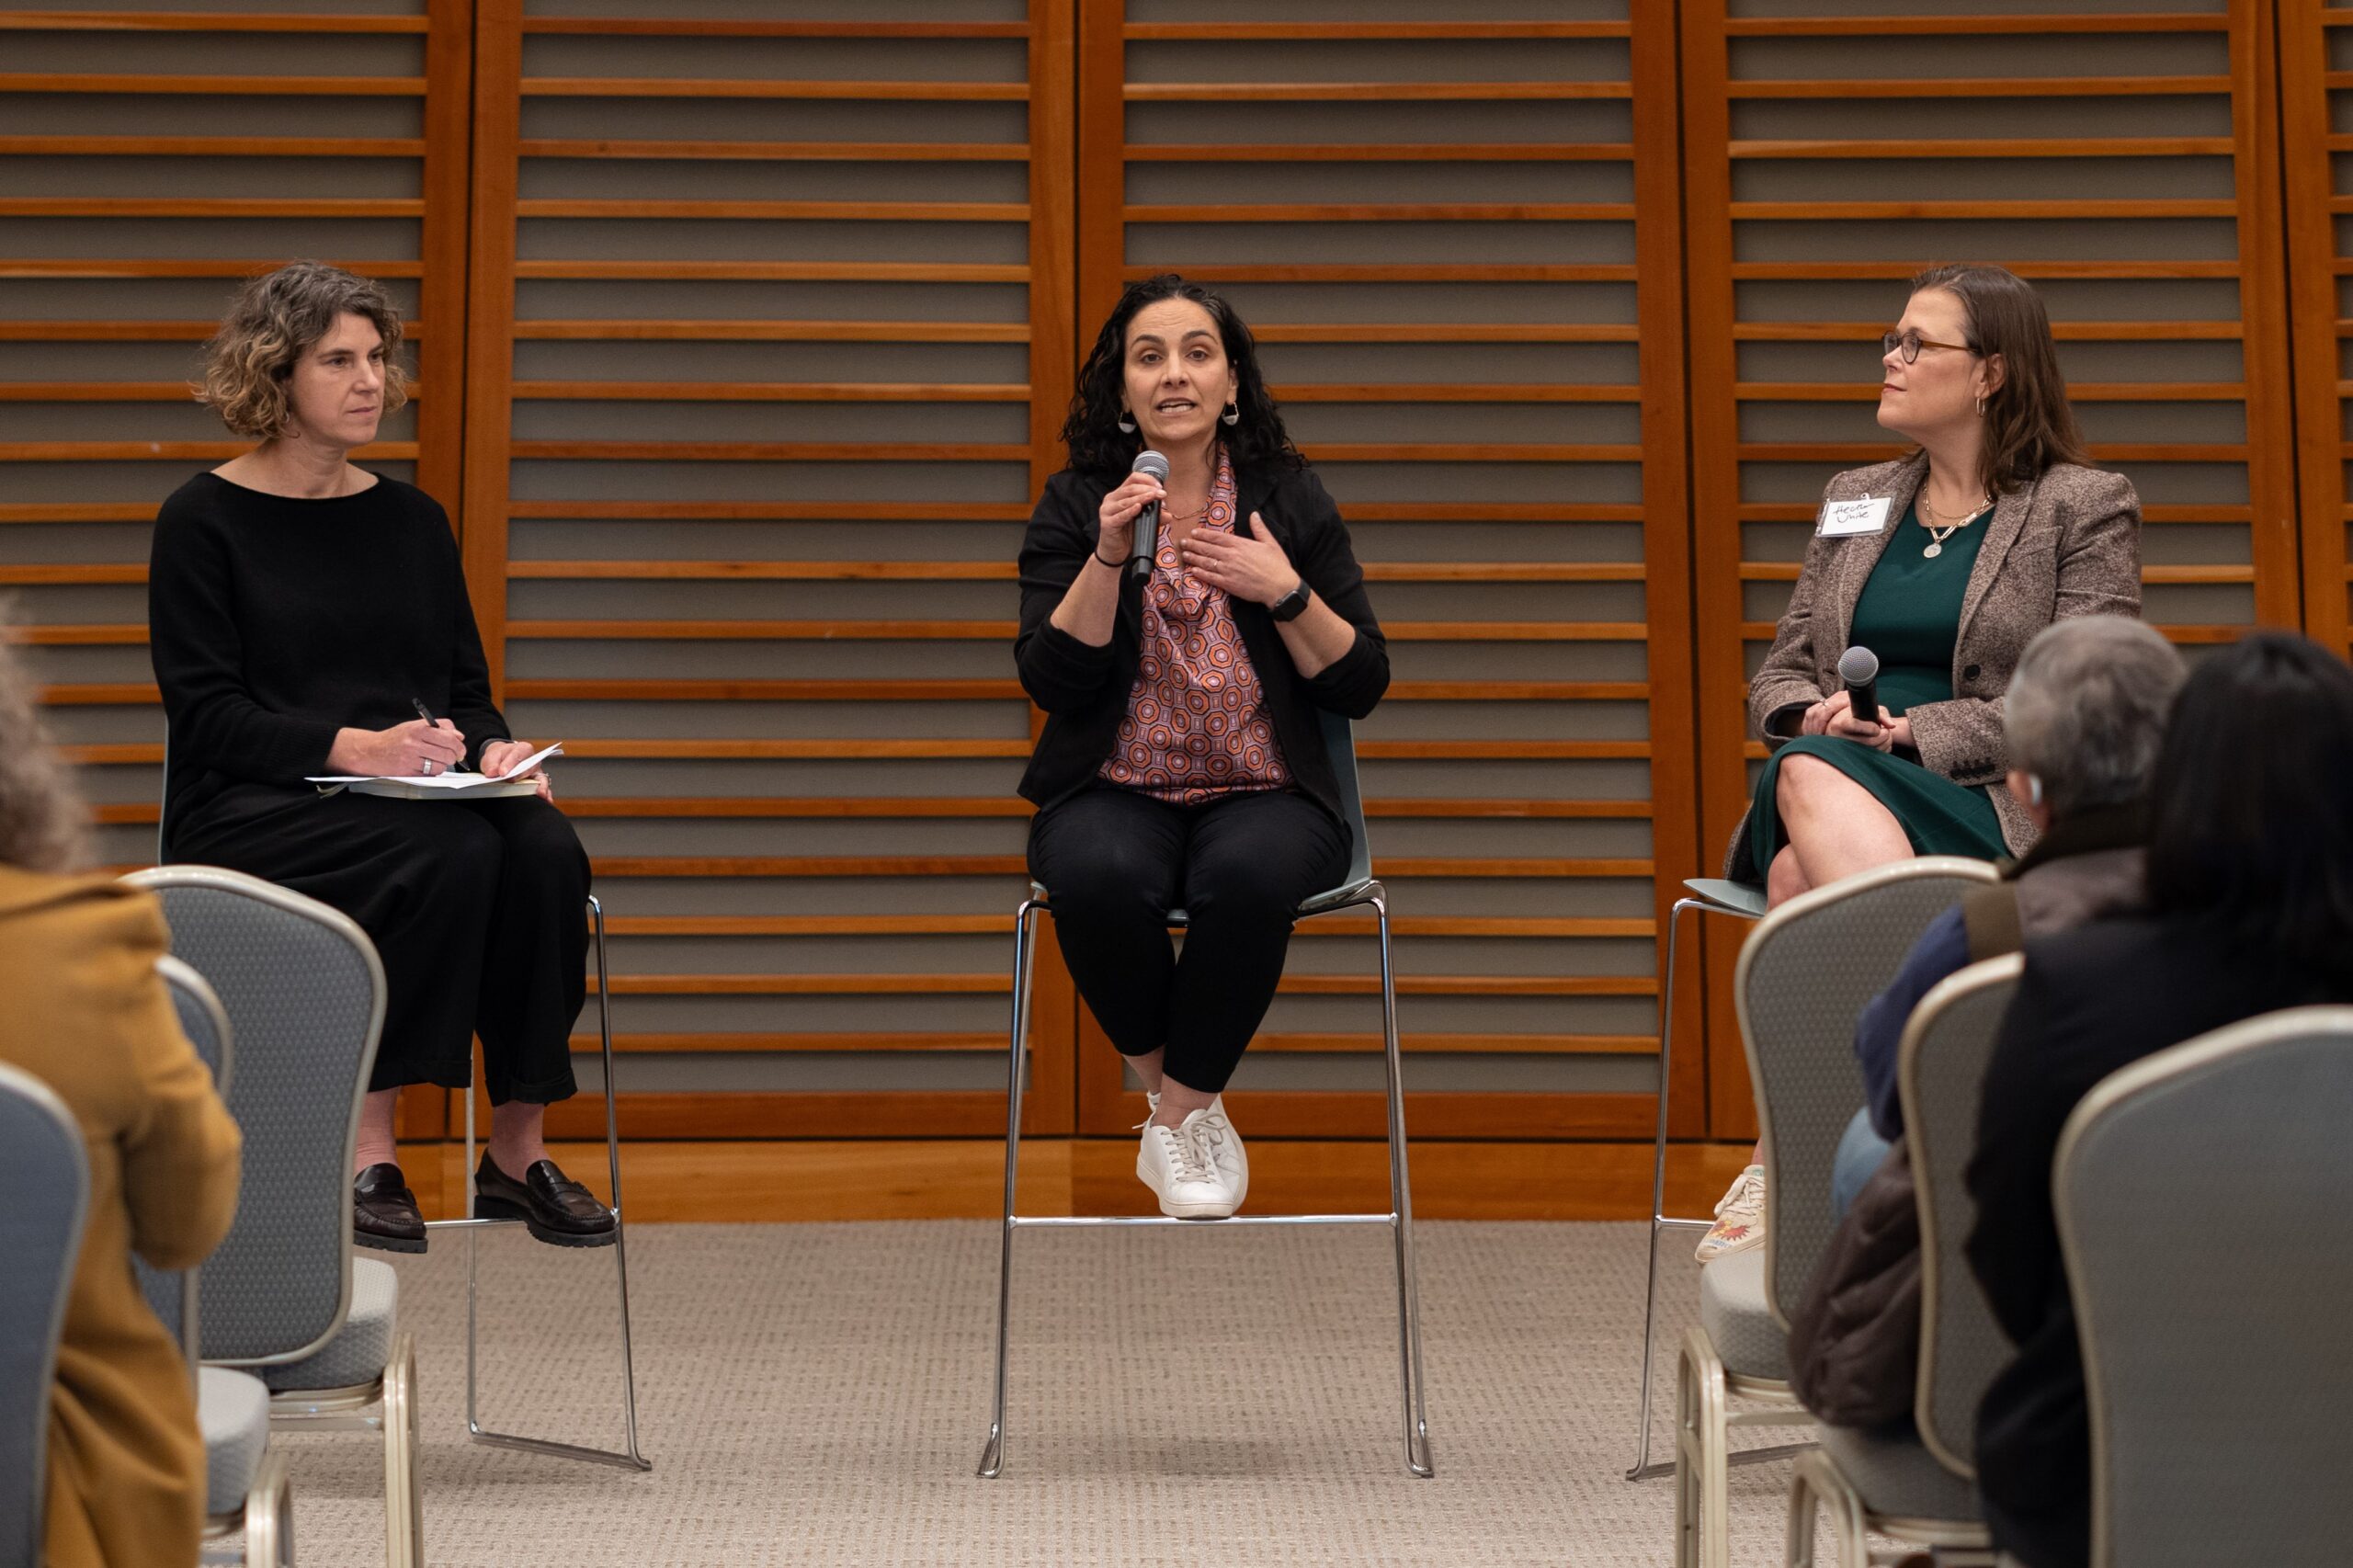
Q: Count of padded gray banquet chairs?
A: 6